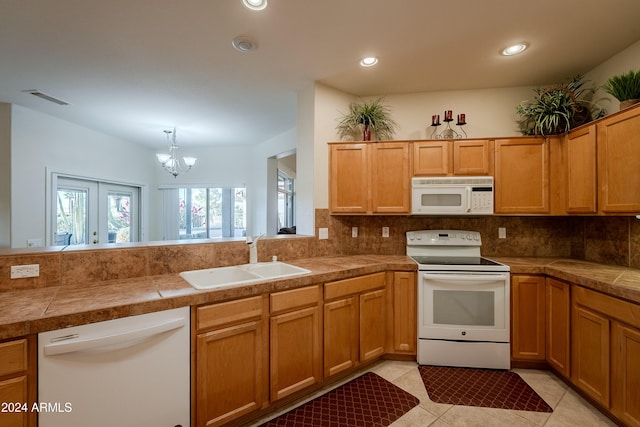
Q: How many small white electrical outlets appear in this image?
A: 5